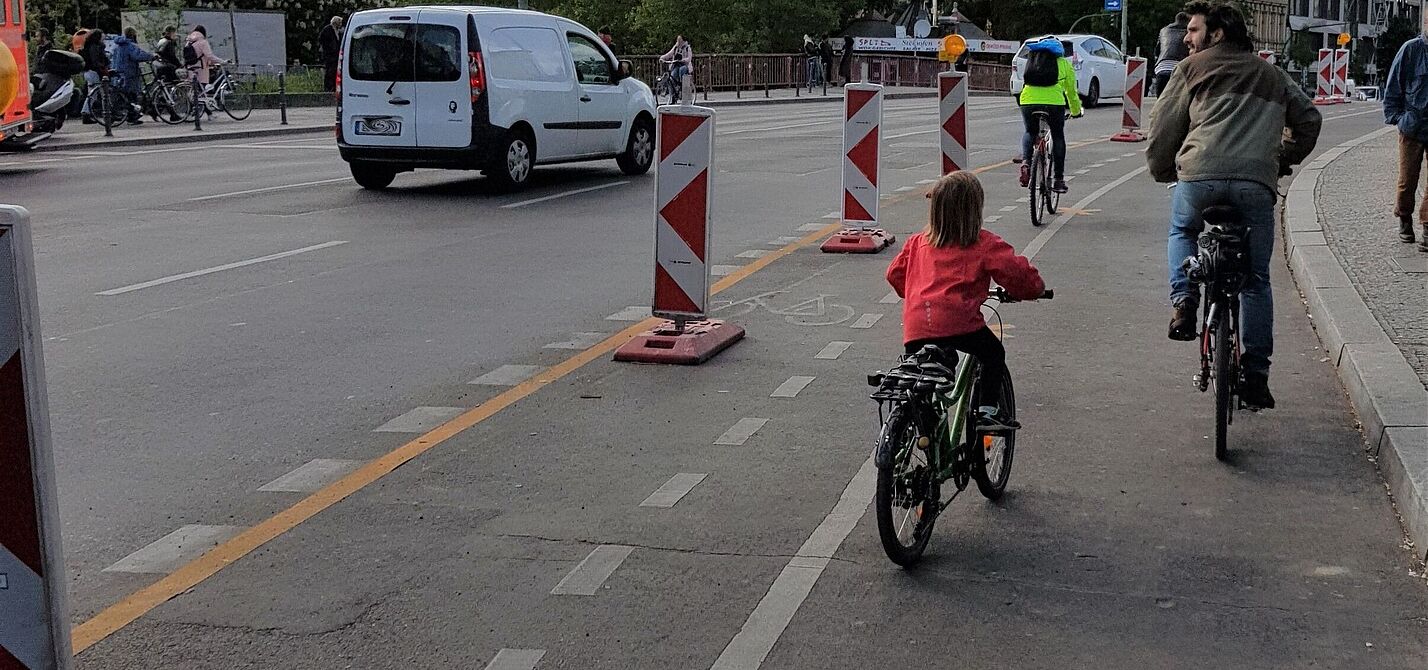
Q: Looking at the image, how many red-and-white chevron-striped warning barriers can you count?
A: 8